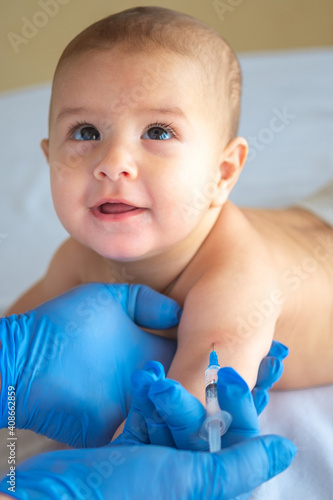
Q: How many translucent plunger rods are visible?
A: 1